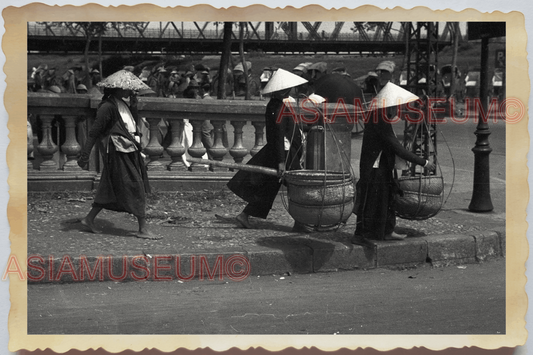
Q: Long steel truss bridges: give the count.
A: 1